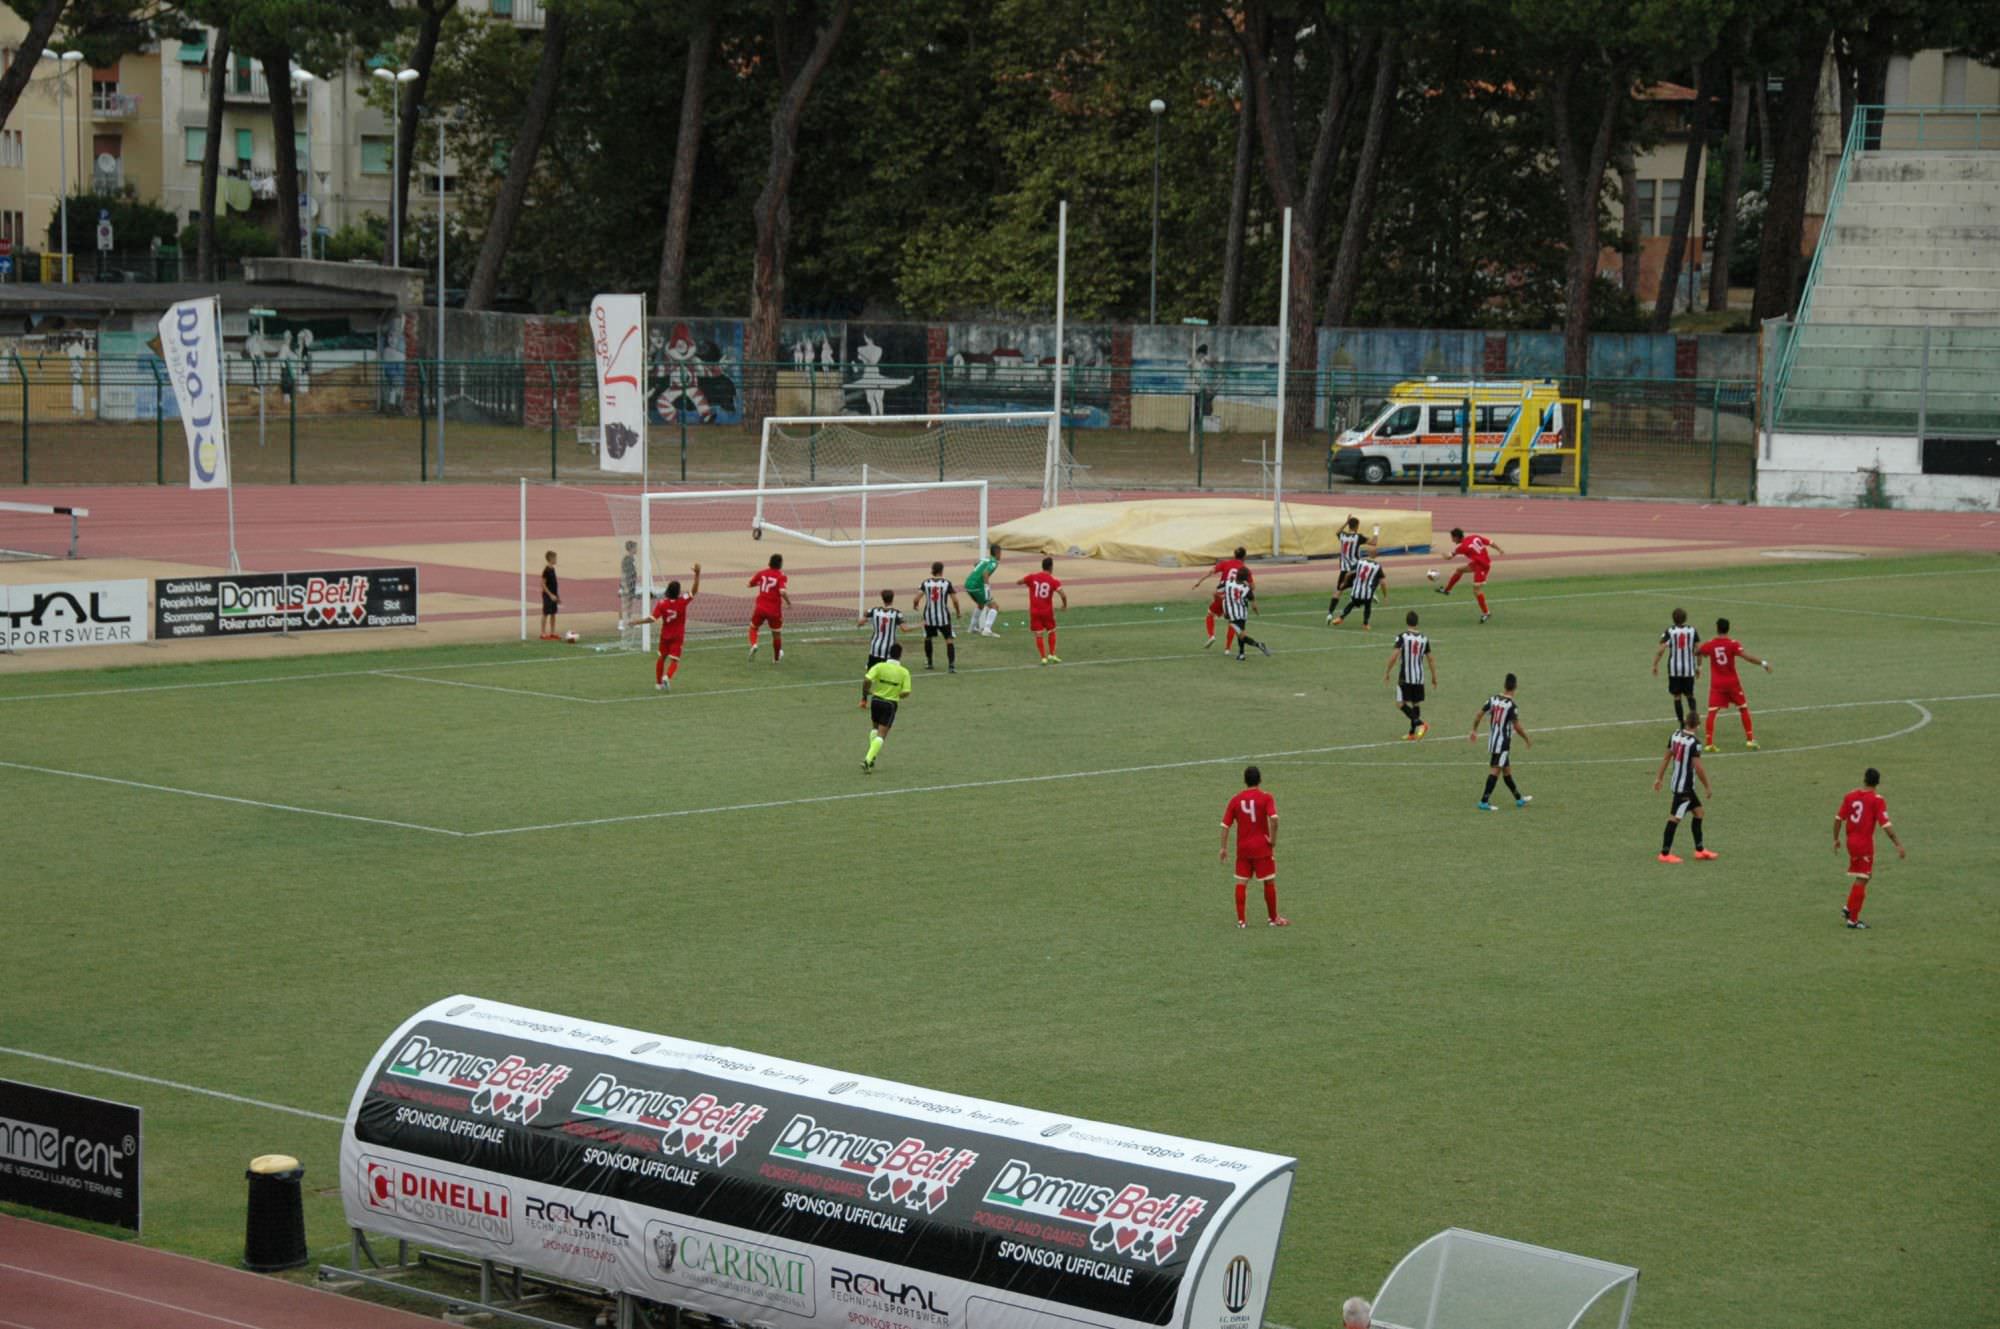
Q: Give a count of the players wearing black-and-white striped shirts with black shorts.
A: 9